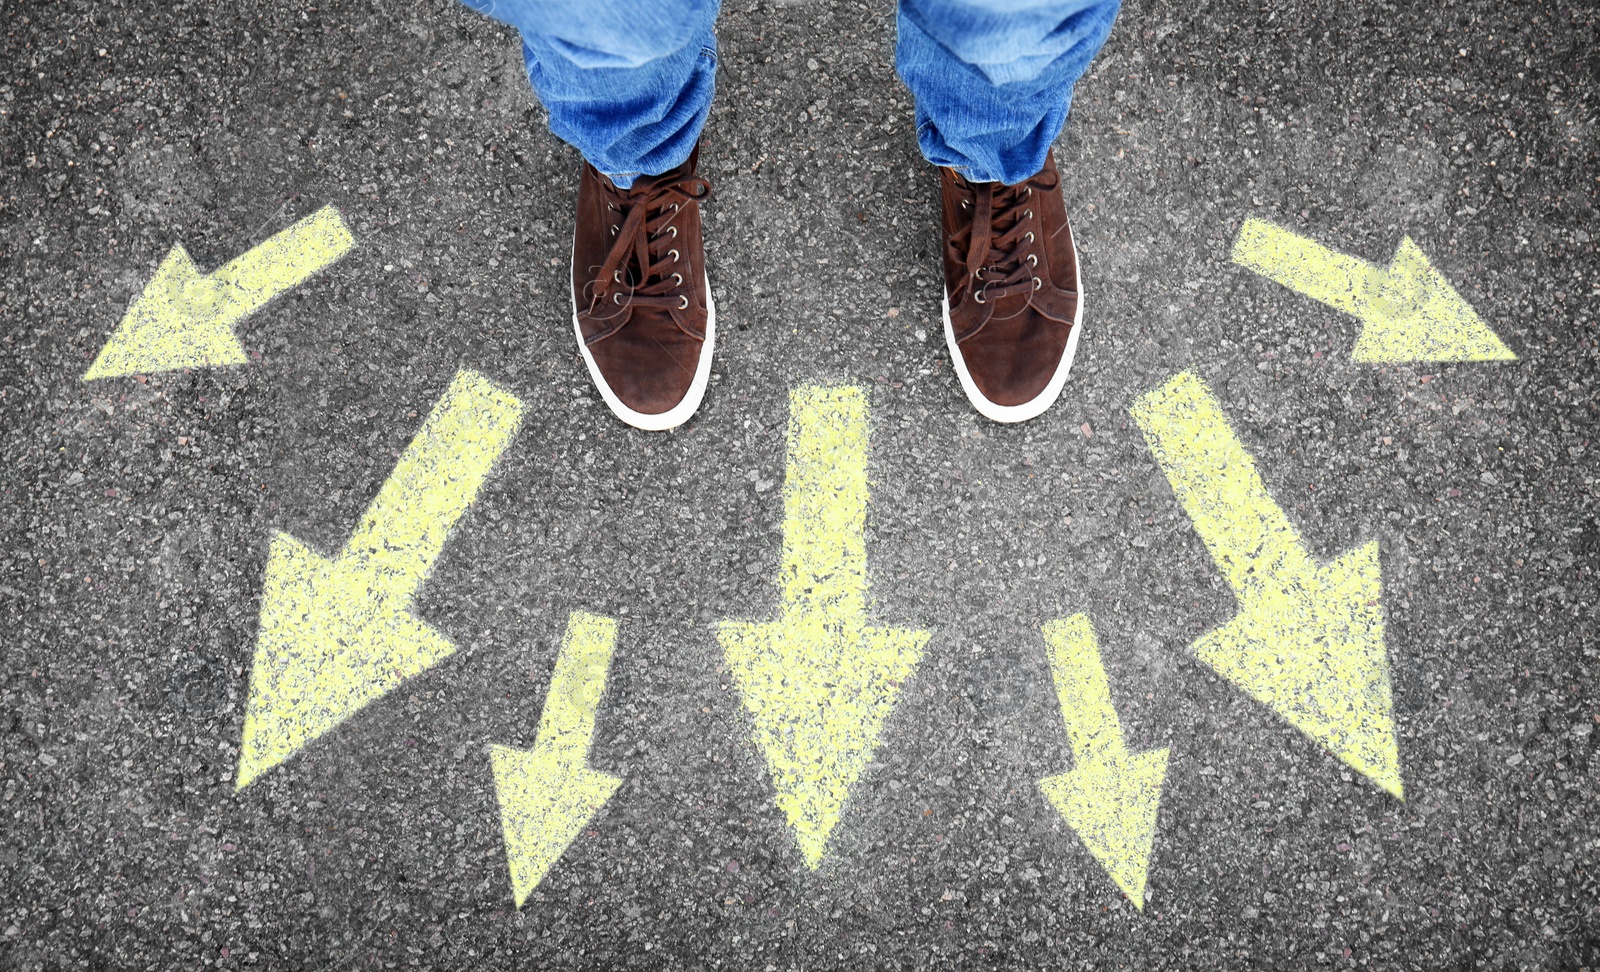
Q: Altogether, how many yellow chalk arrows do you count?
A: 7